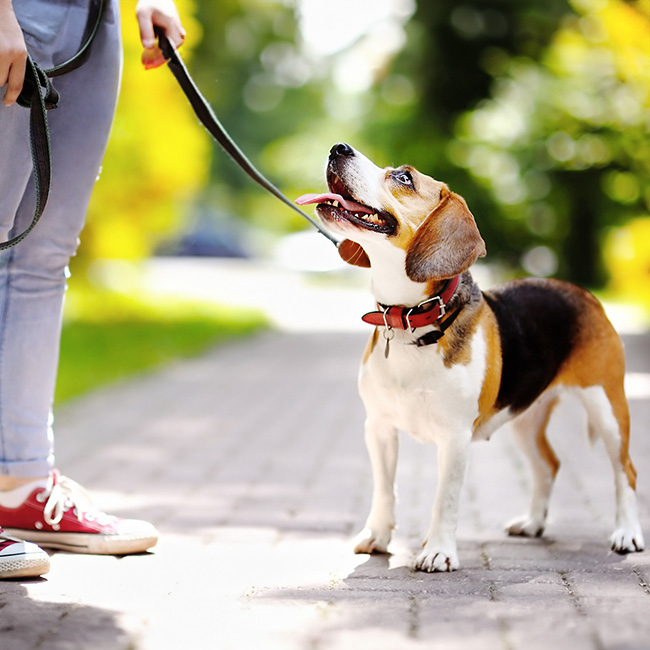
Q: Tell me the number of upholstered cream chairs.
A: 0